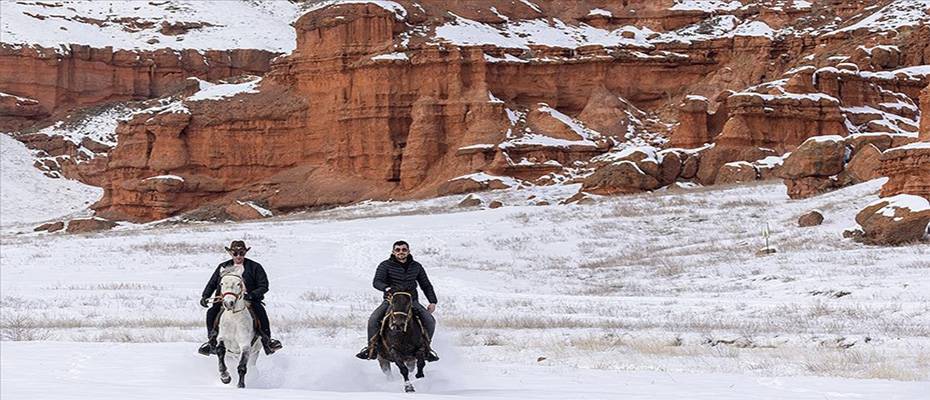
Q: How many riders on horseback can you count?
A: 2